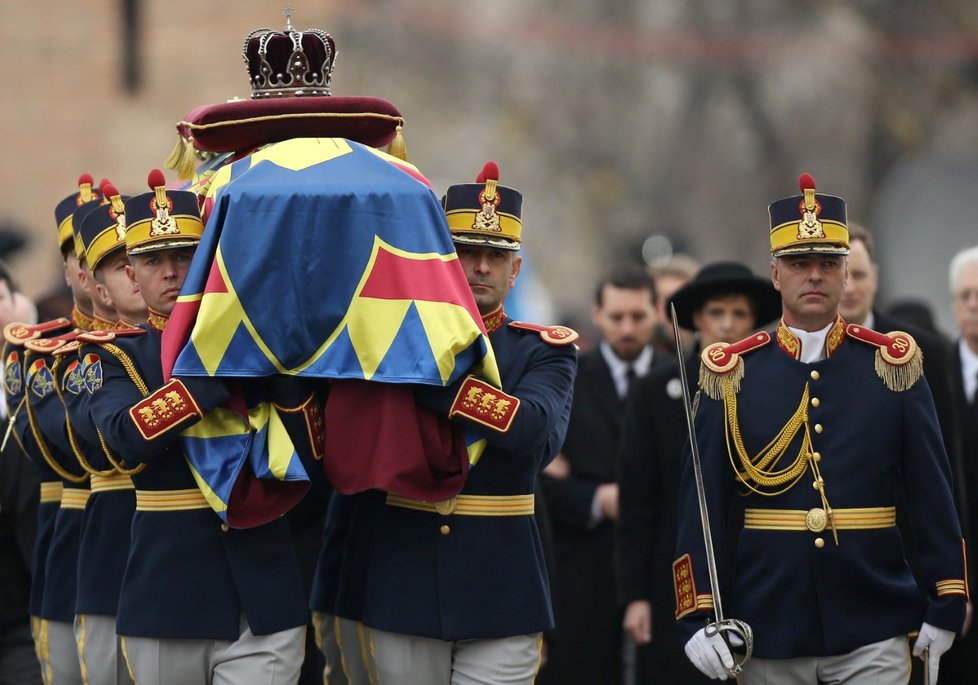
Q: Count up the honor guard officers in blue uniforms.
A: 6